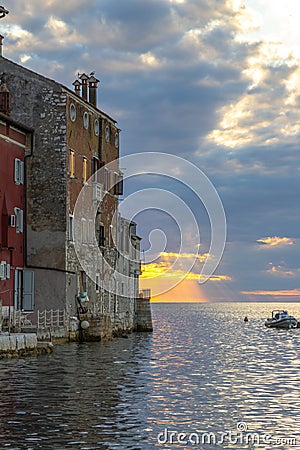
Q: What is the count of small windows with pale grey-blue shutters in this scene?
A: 3